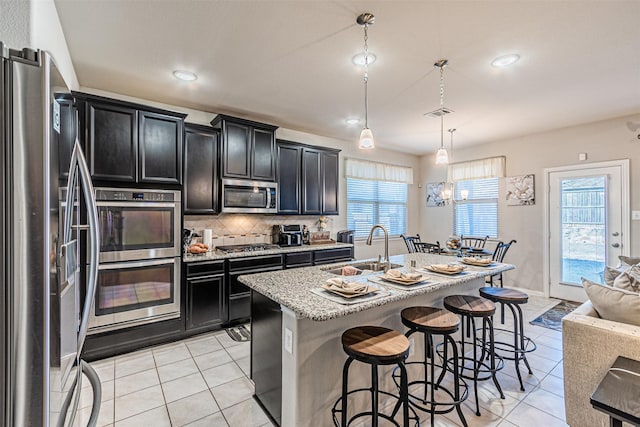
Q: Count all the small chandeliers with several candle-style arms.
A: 1